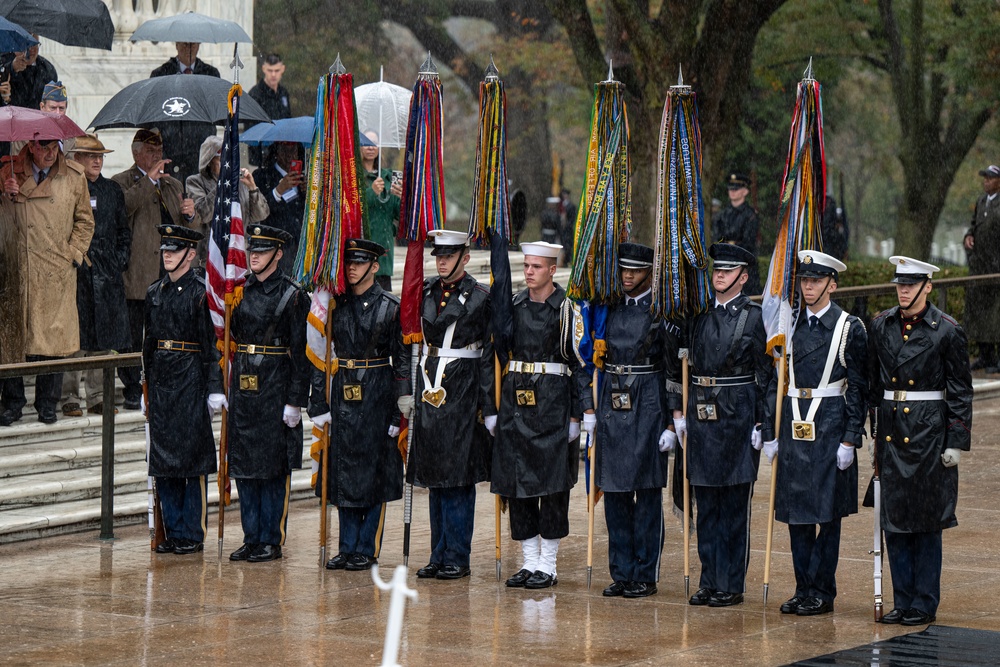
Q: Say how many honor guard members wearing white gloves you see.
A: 9